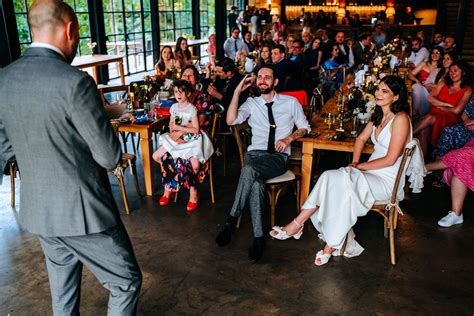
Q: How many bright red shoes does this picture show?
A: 2